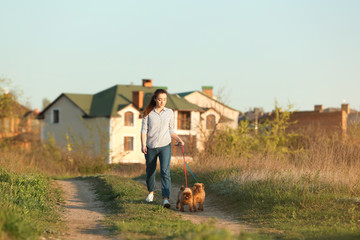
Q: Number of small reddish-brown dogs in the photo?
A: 2